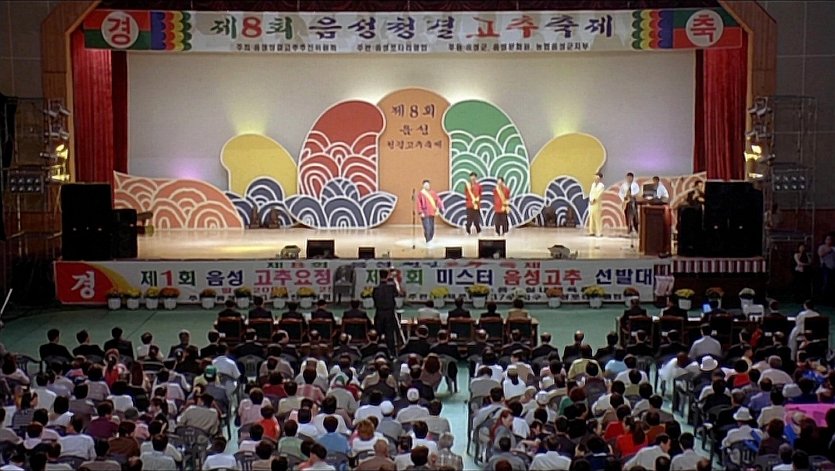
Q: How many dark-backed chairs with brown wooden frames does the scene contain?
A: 14